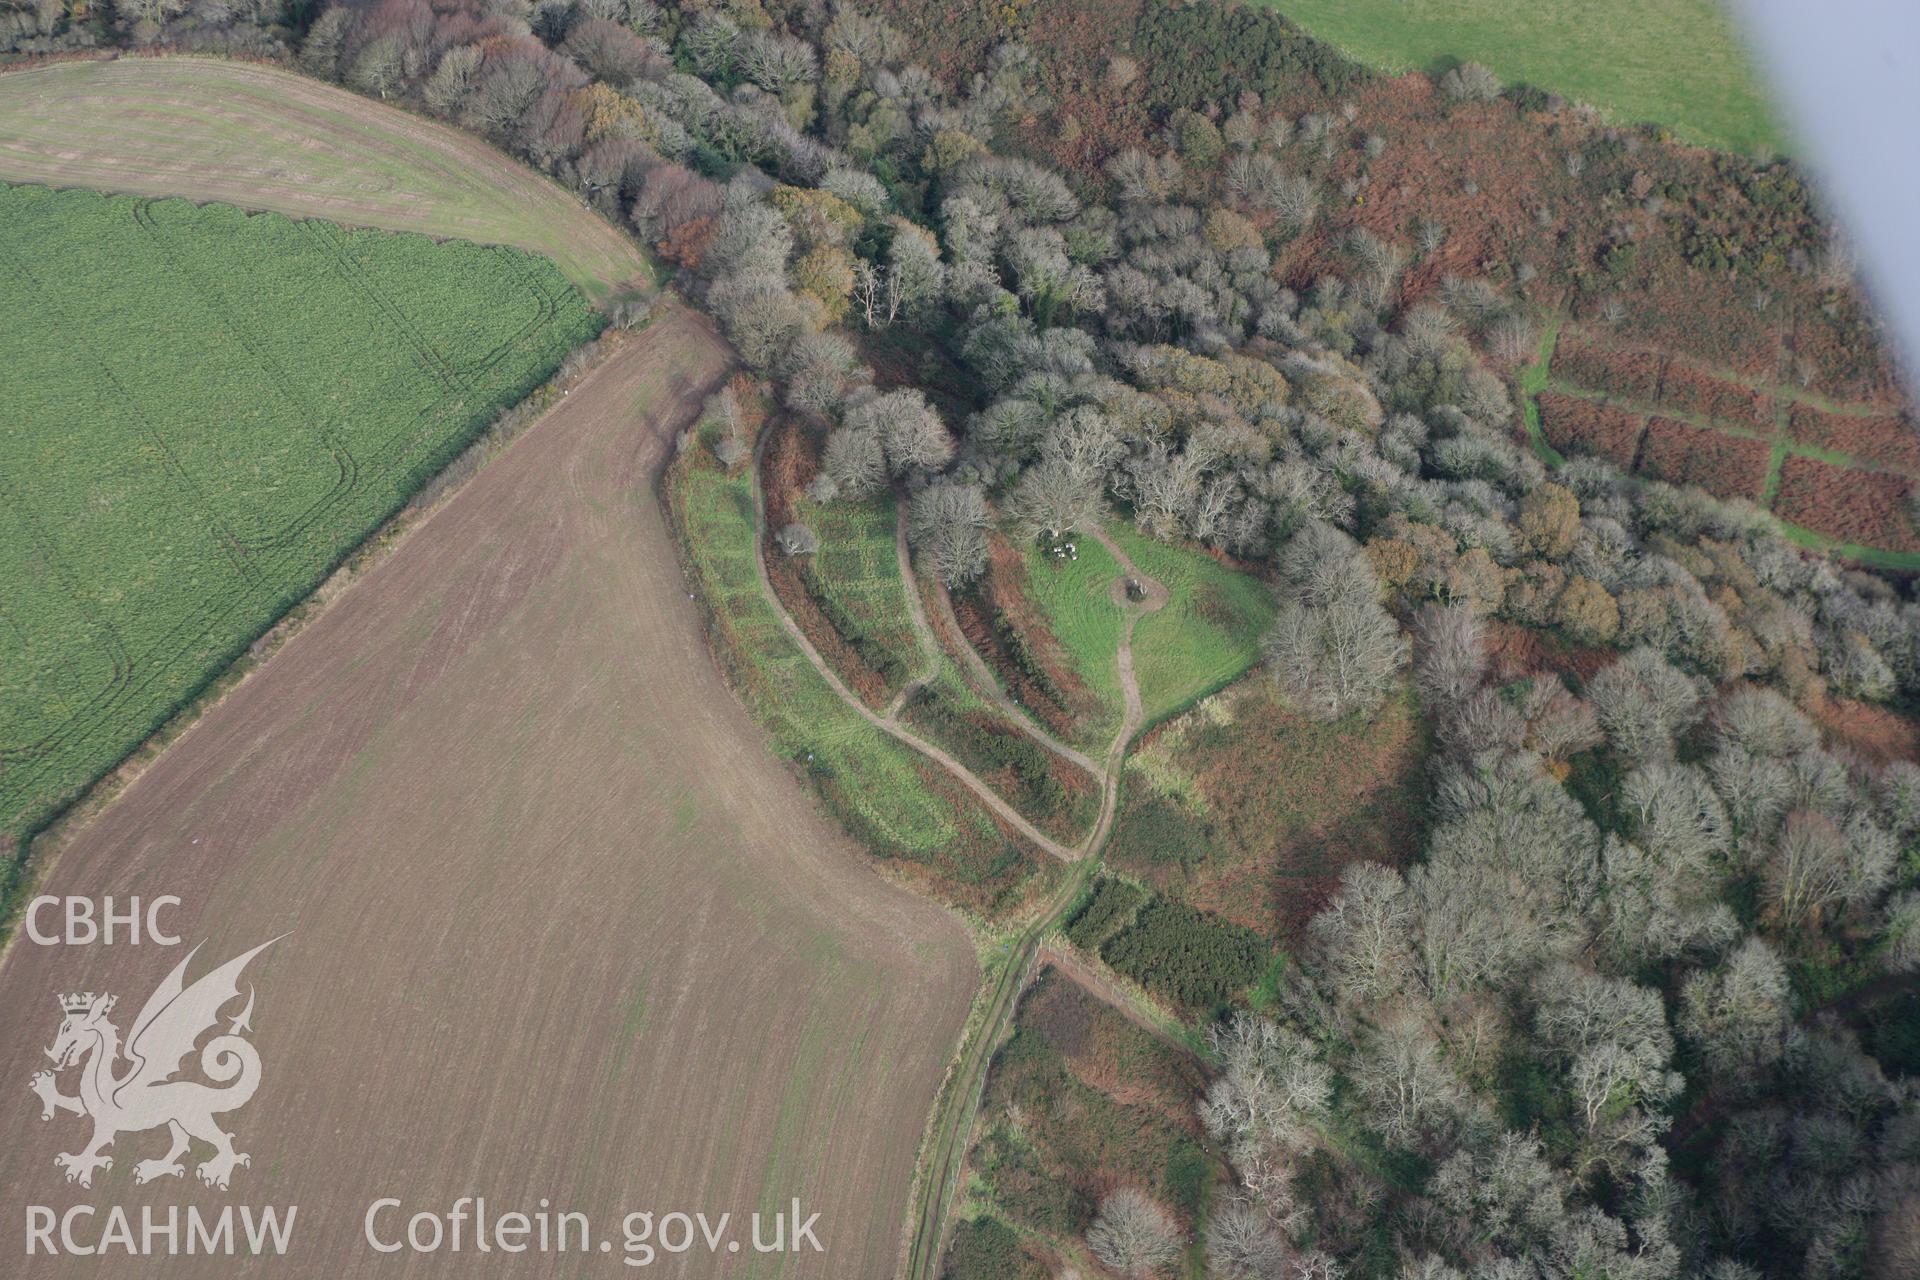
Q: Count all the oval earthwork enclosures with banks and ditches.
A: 1